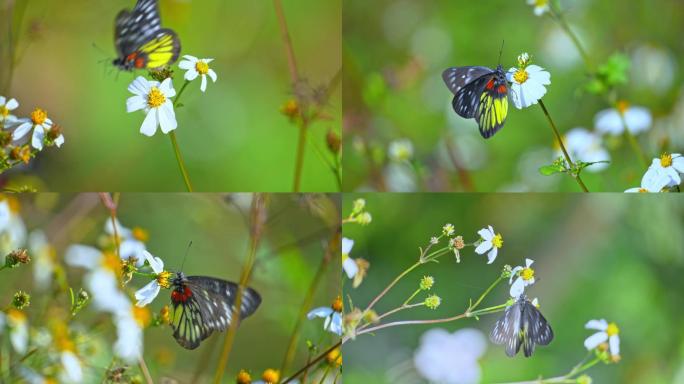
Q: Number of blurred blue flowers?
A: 1